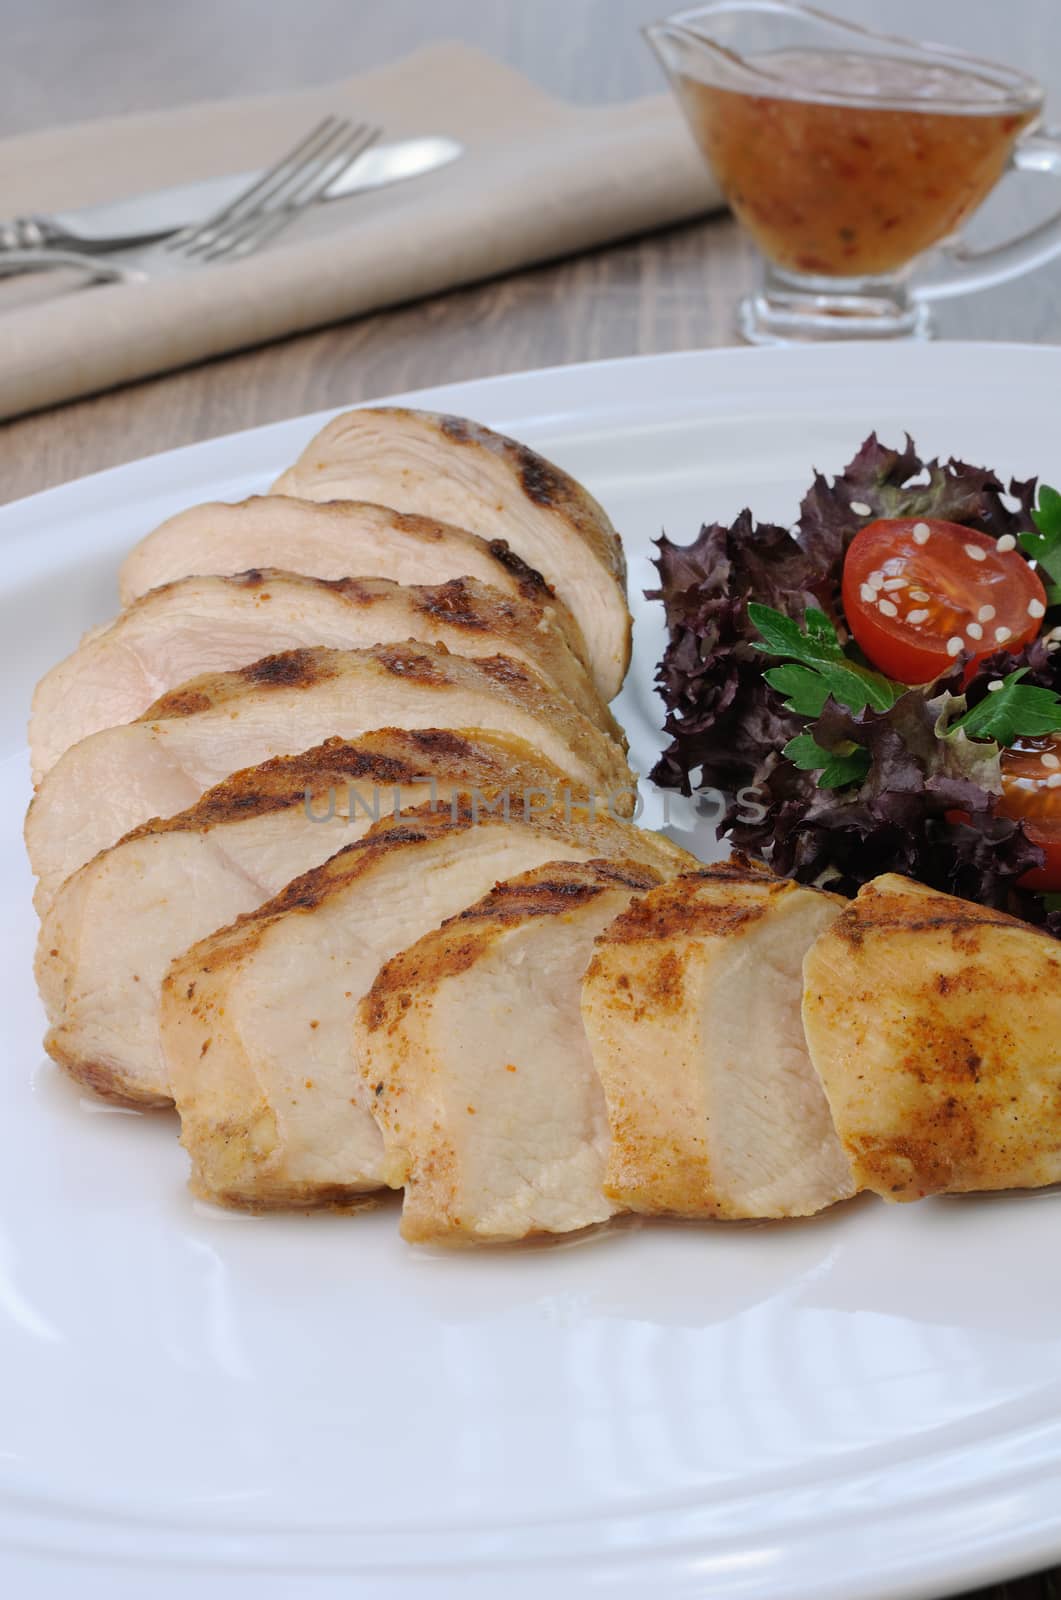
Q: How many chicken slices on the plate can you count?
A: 9